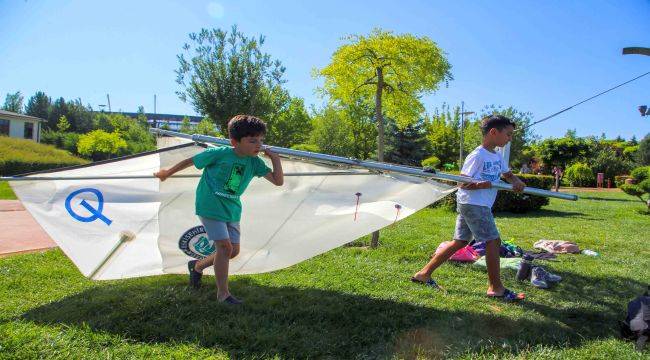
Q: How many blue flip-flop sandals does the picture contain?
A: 2